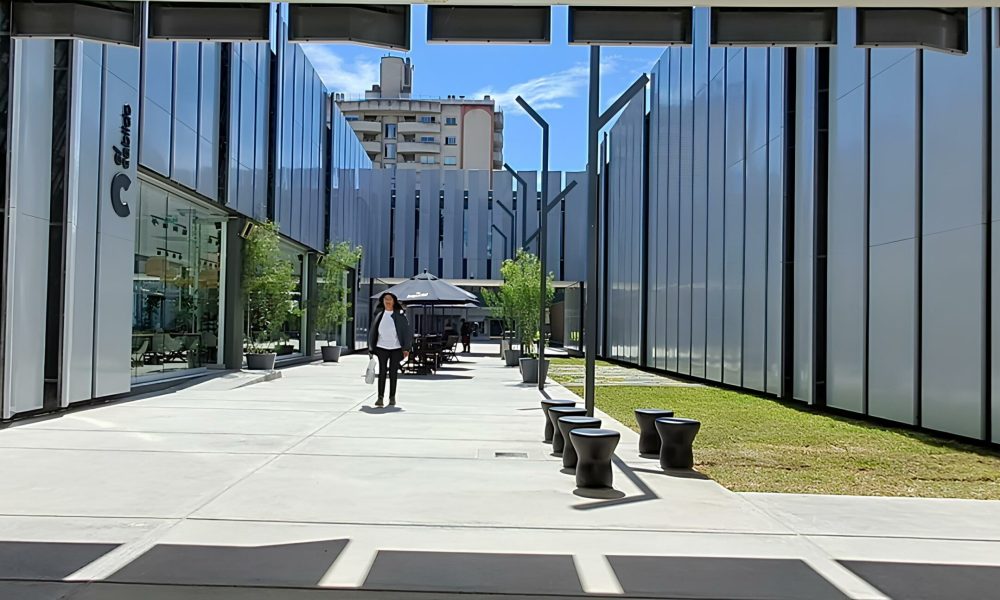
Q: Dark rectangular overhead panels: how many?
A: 7